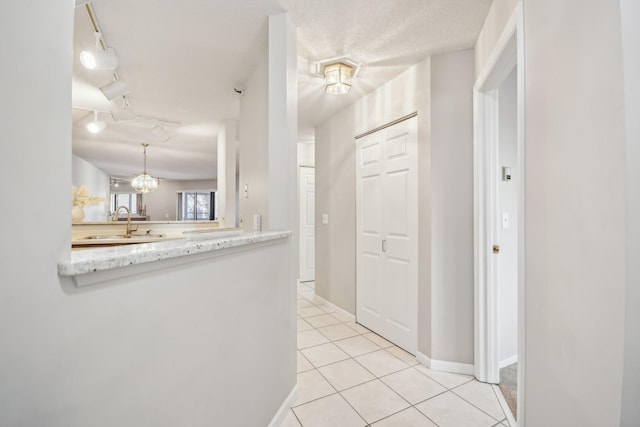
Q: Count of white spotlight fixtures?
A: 5